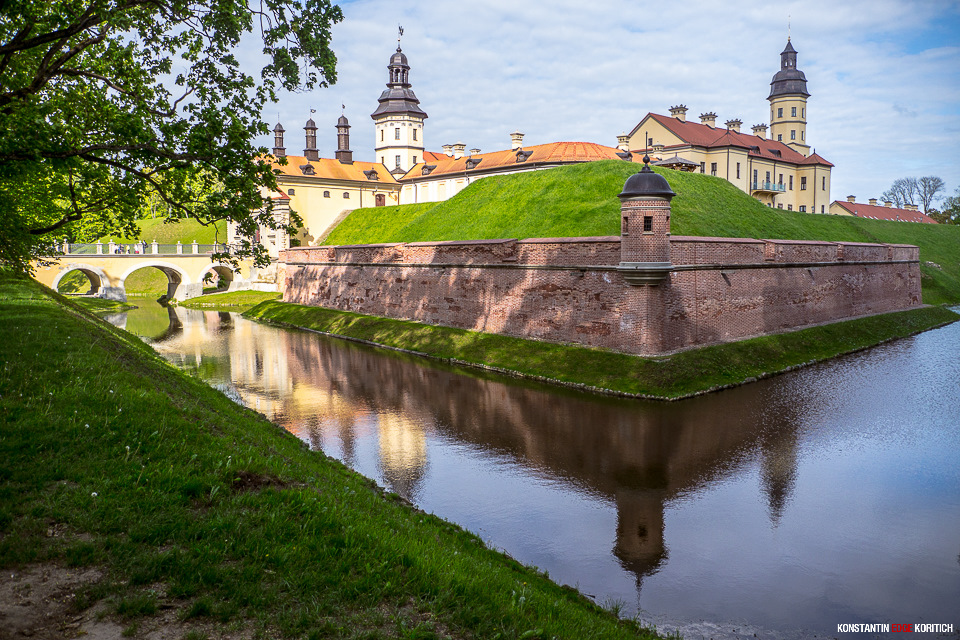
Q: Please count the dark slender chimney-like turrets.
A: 3